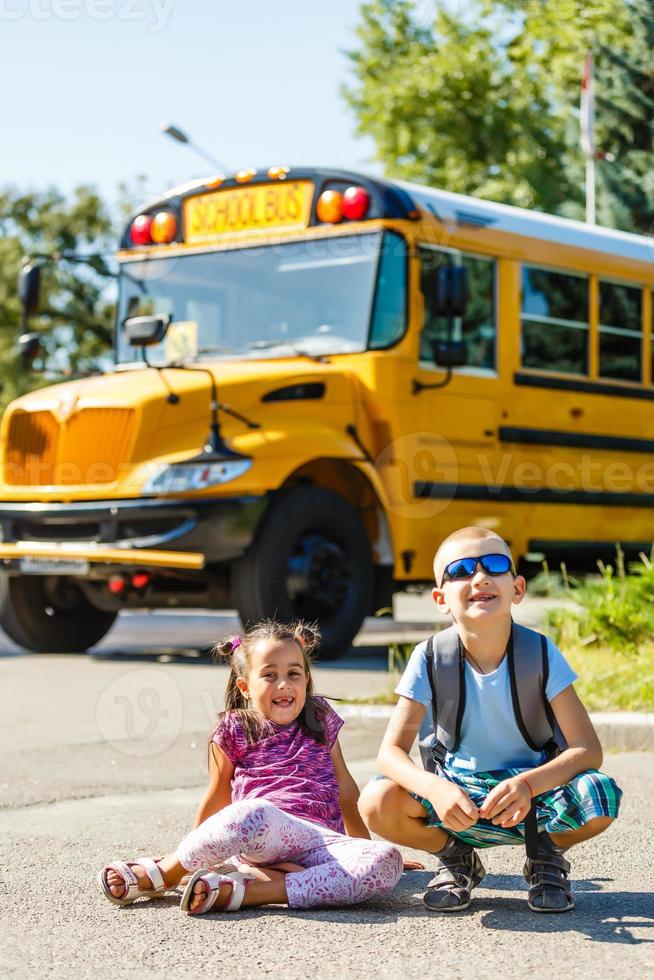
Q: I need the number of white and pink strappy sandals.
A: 2